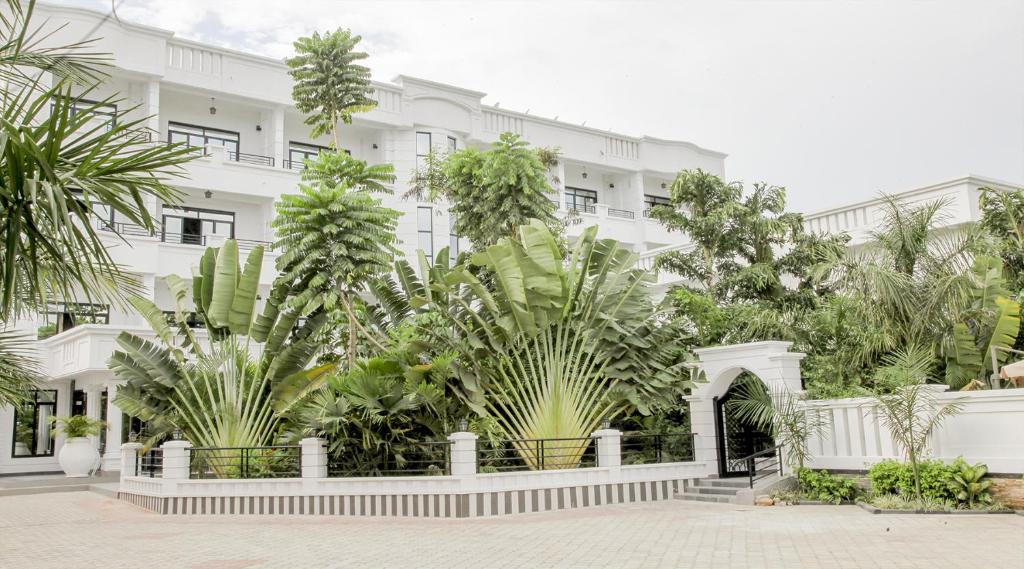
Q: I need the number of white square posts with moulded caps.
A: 5